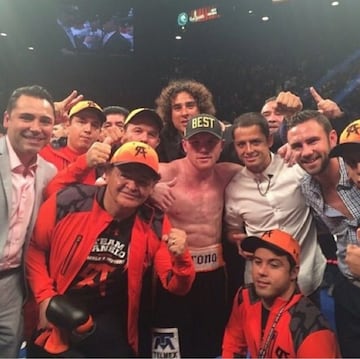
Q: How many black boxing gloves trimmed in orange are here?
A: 1